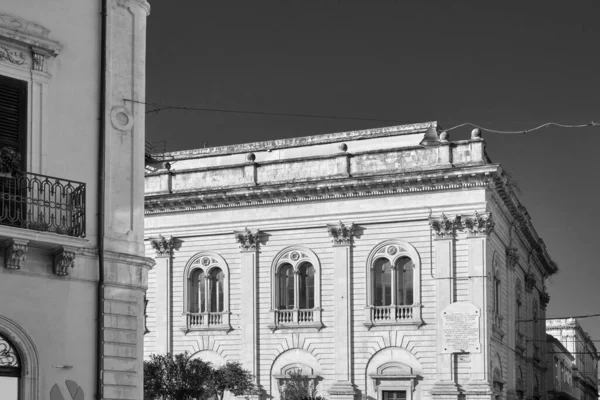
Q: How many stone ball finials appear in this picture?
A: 5